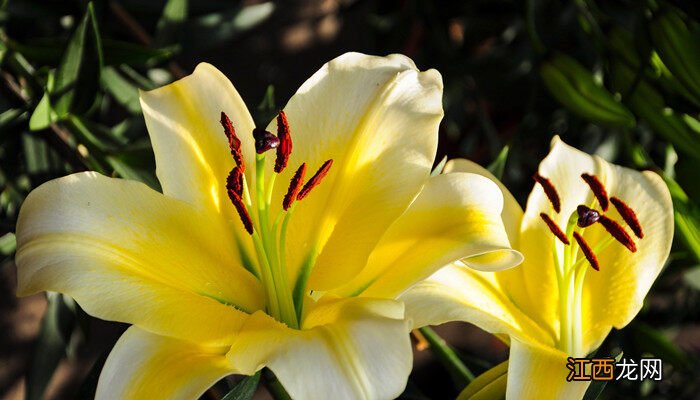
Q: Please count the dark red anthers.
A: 12